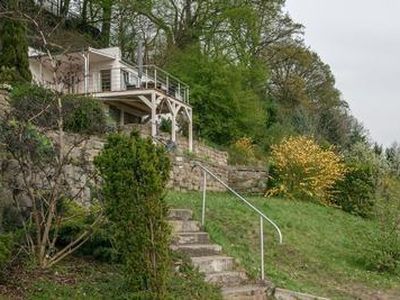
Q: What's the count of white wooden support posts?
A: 3